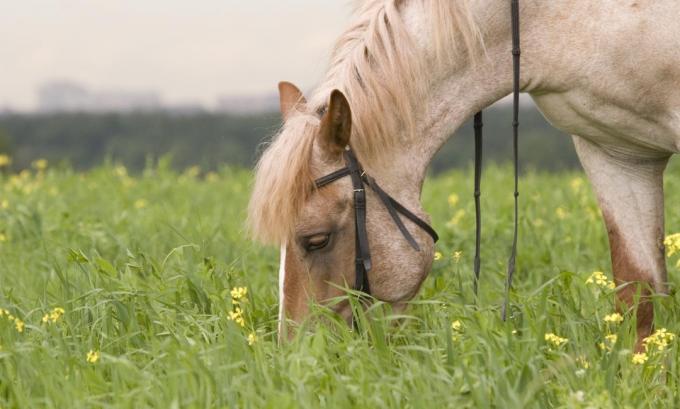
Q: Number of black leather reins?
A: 2